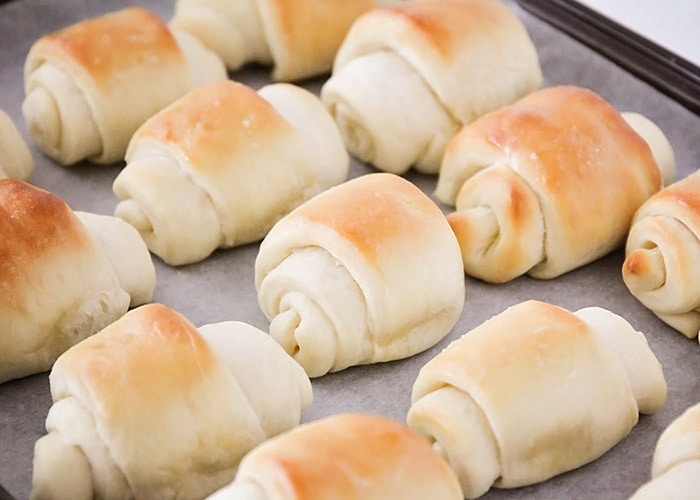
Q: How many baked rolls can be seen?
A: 13